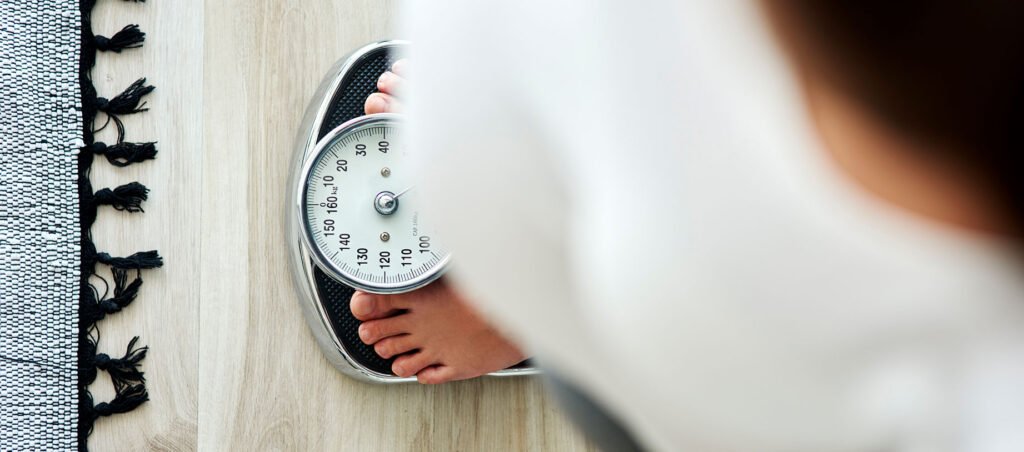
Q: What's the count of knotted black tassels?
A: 8